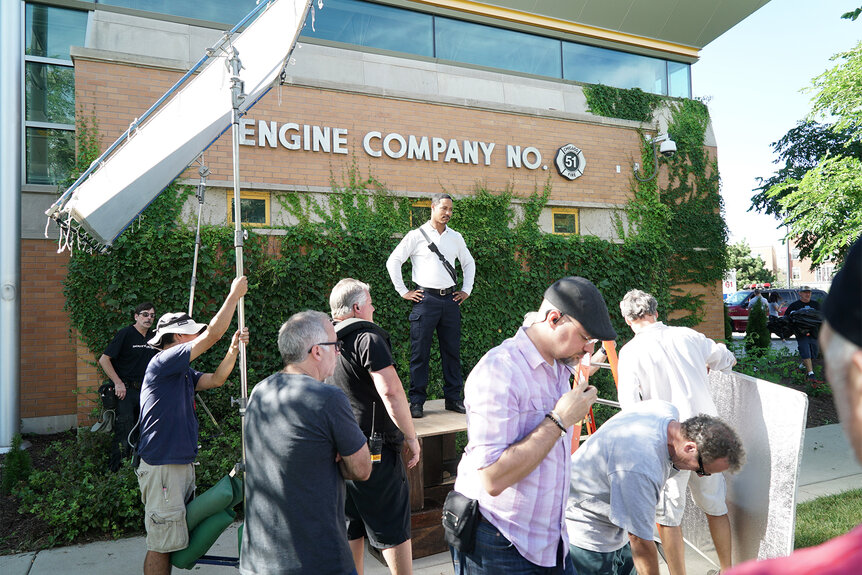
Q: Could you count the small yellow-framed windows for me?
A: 3